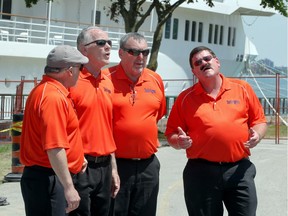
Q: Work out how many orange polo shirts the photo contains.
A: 4